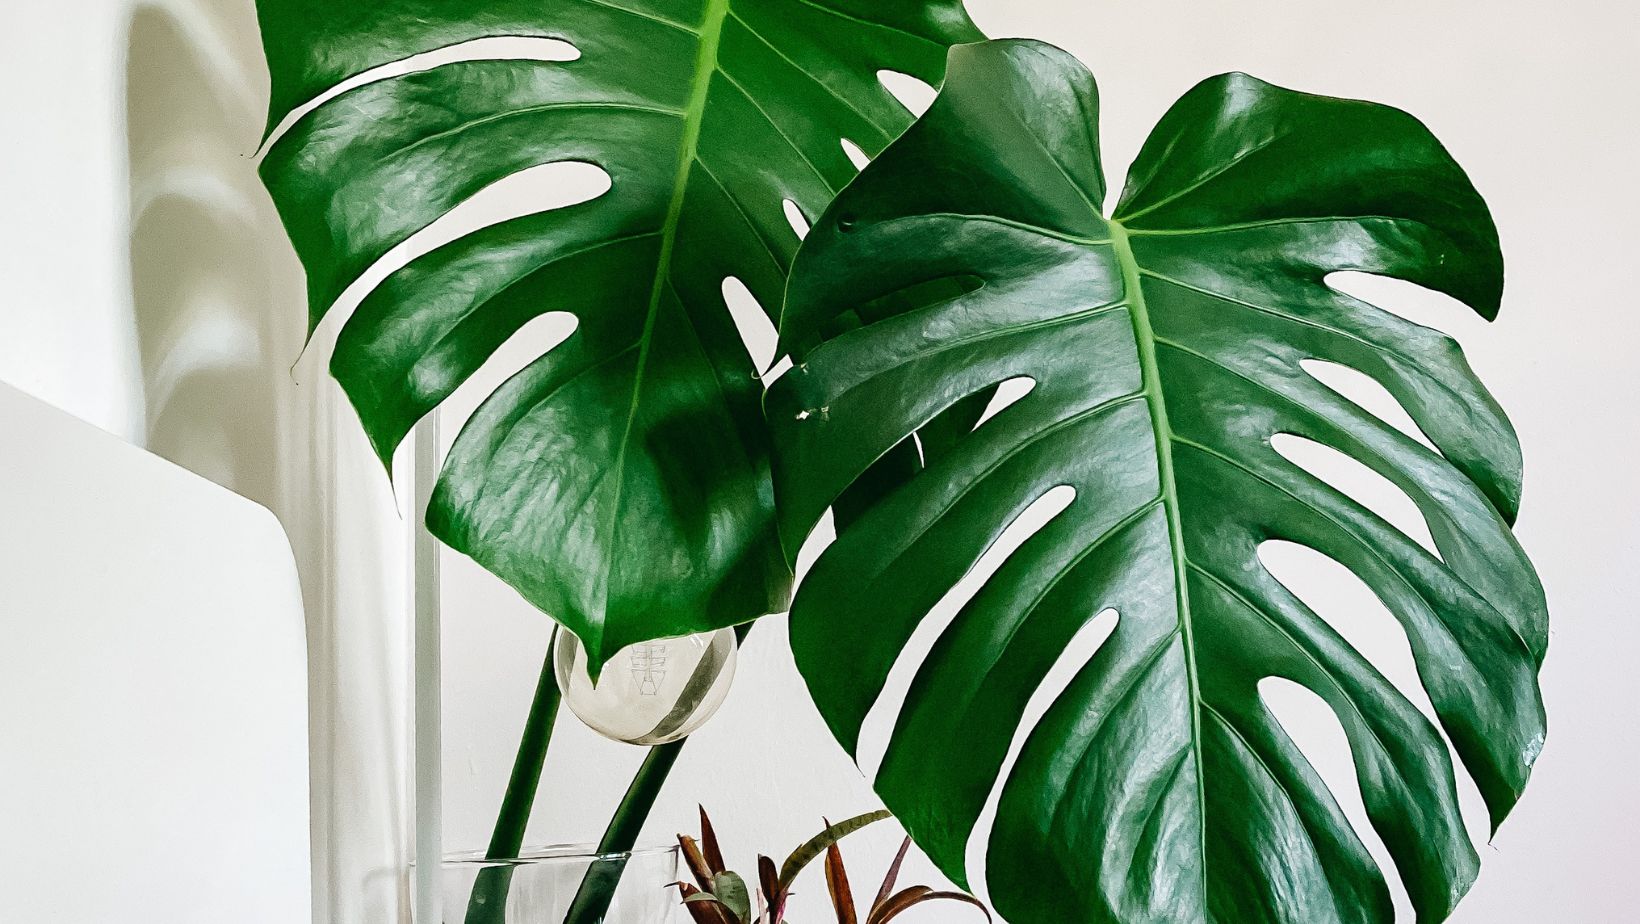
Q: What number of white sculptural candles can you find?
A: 0